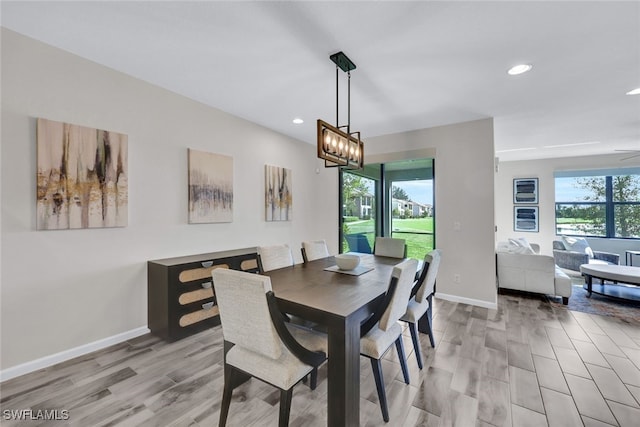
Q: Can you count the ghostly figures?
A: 0